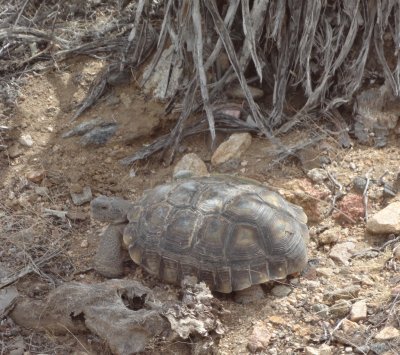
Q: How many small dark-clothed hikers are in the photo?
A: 0